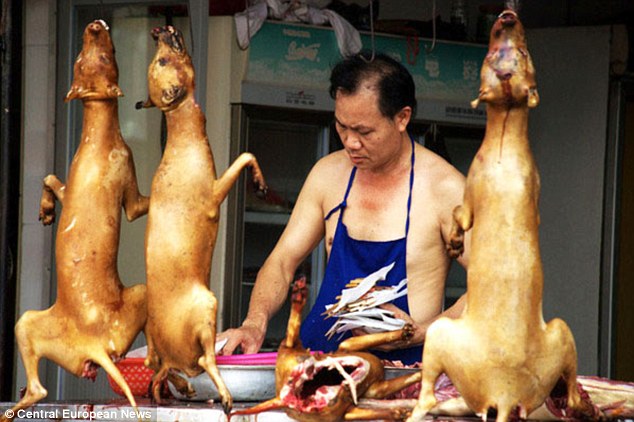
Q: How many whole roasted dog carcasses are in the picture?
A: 3